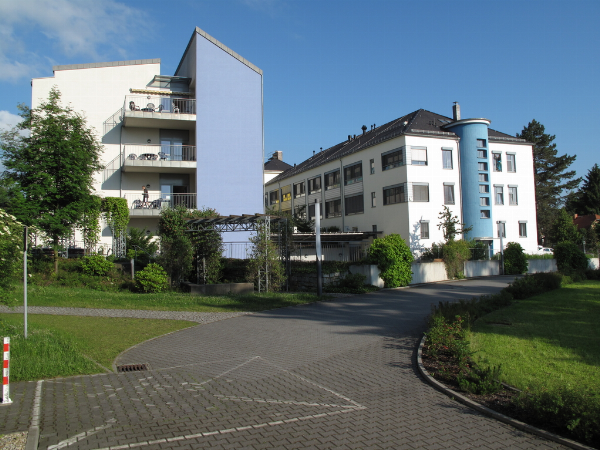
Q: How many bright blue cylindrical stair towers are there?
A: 1